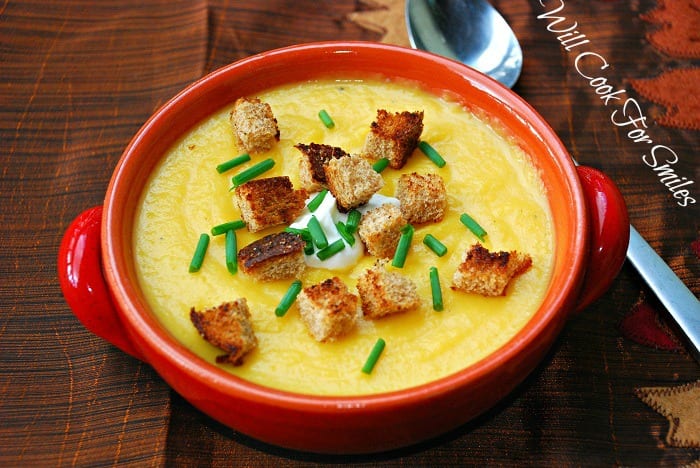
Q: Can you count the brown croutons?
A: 12